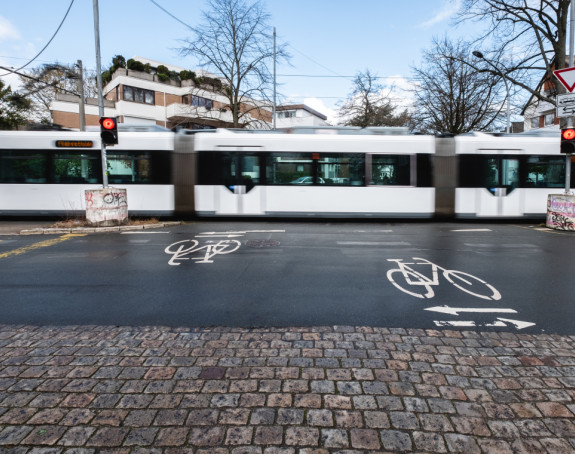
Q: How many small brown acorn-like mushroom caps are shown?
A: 0